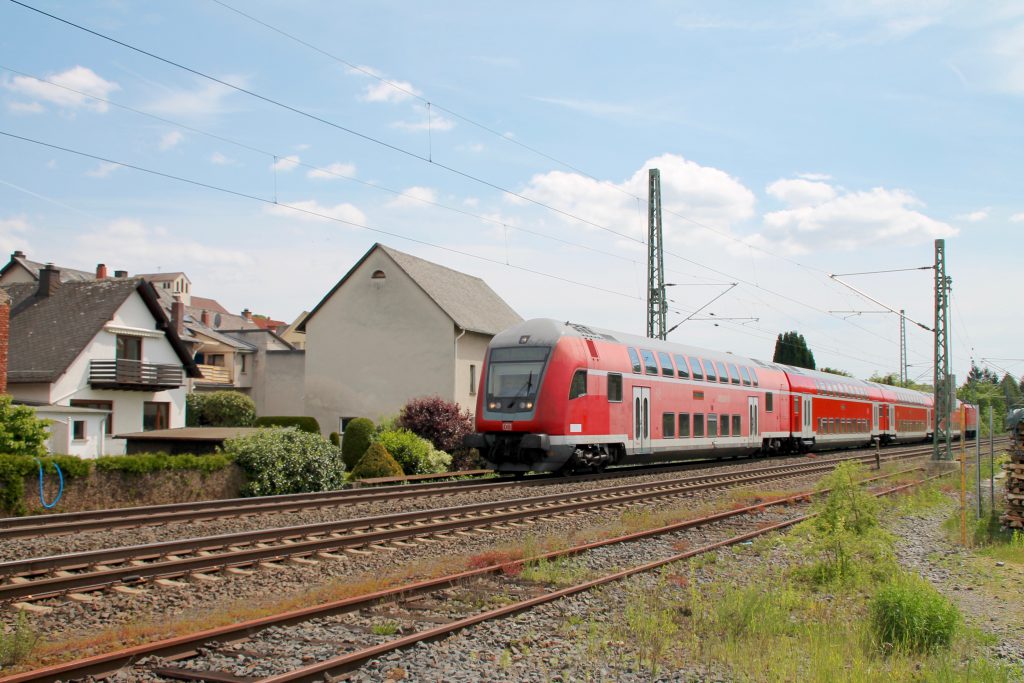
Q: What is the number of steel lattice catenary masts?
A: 3